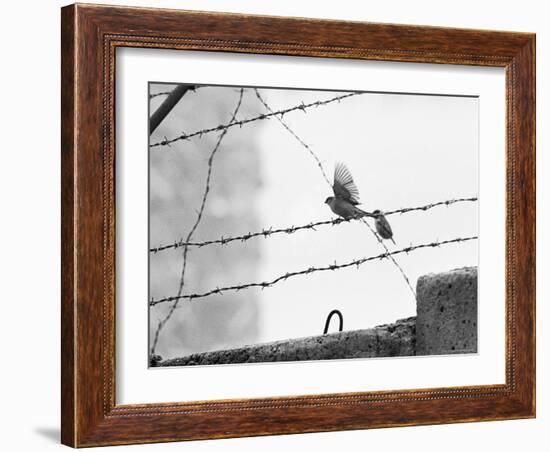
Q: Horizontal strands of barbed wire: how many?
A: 3